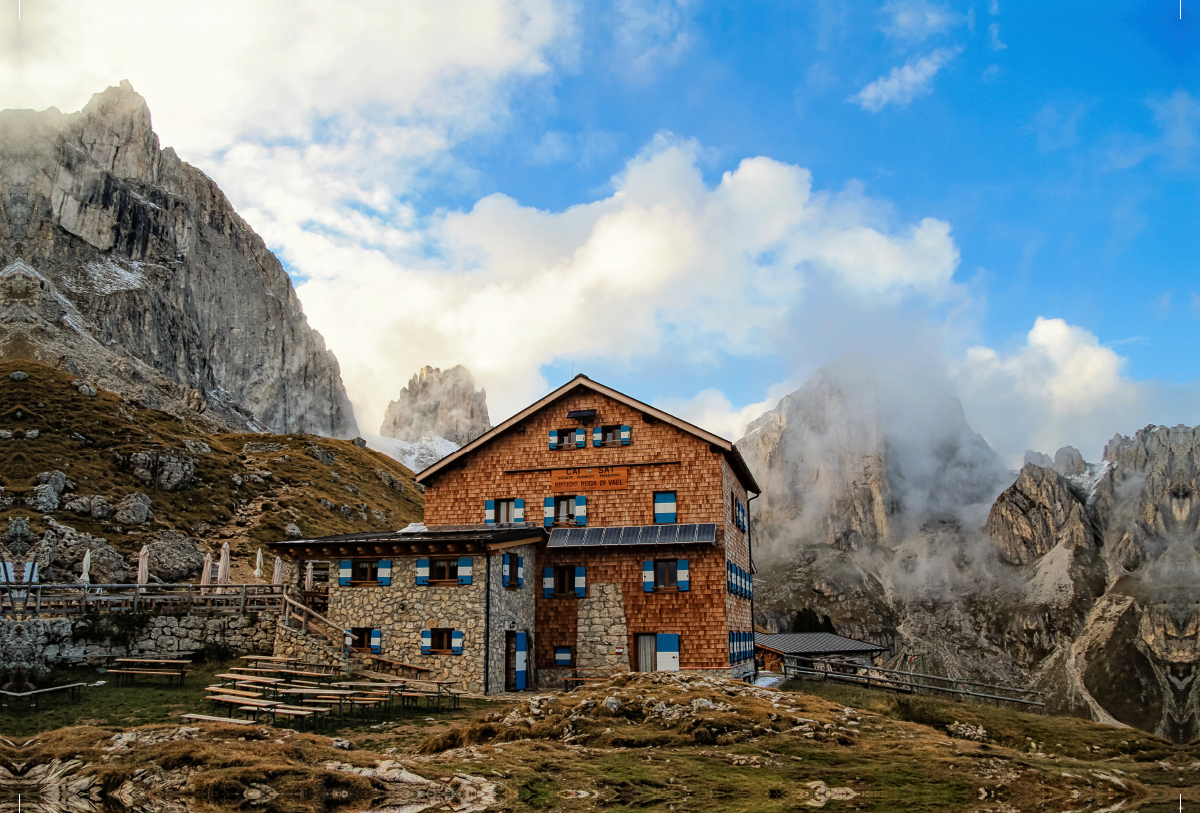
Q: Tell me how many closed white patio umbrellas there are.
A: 7